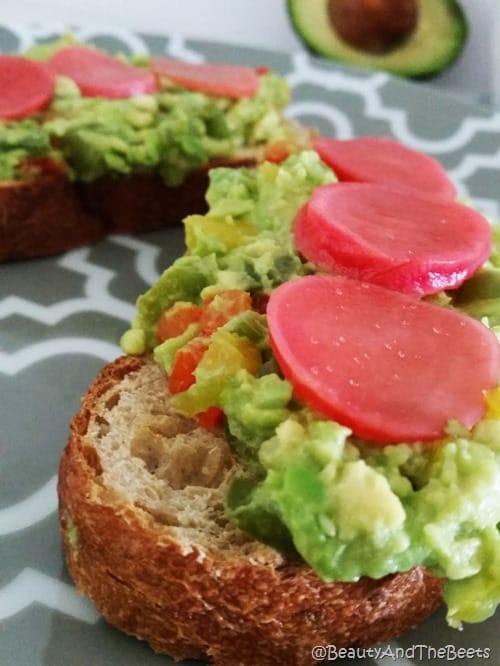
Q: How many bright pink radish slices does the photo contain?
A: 6